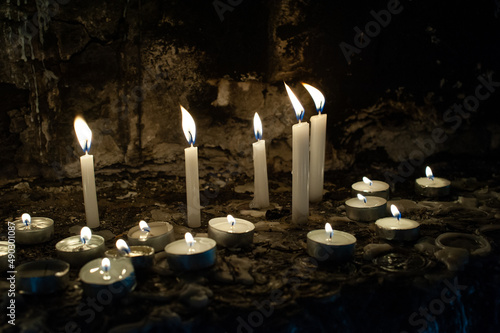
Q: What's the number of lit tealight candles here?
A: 12